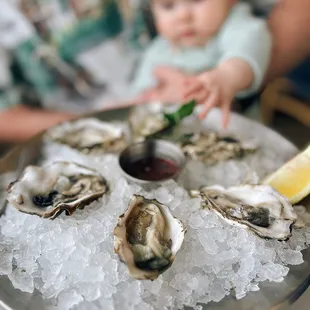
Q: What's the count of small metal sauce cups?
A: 1